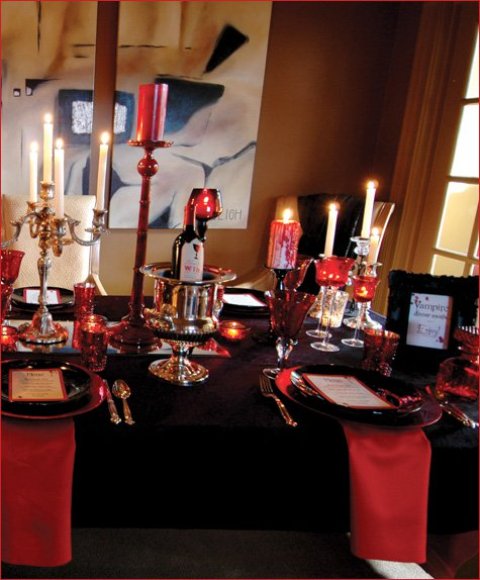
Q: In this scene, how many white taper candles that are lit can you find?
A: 7